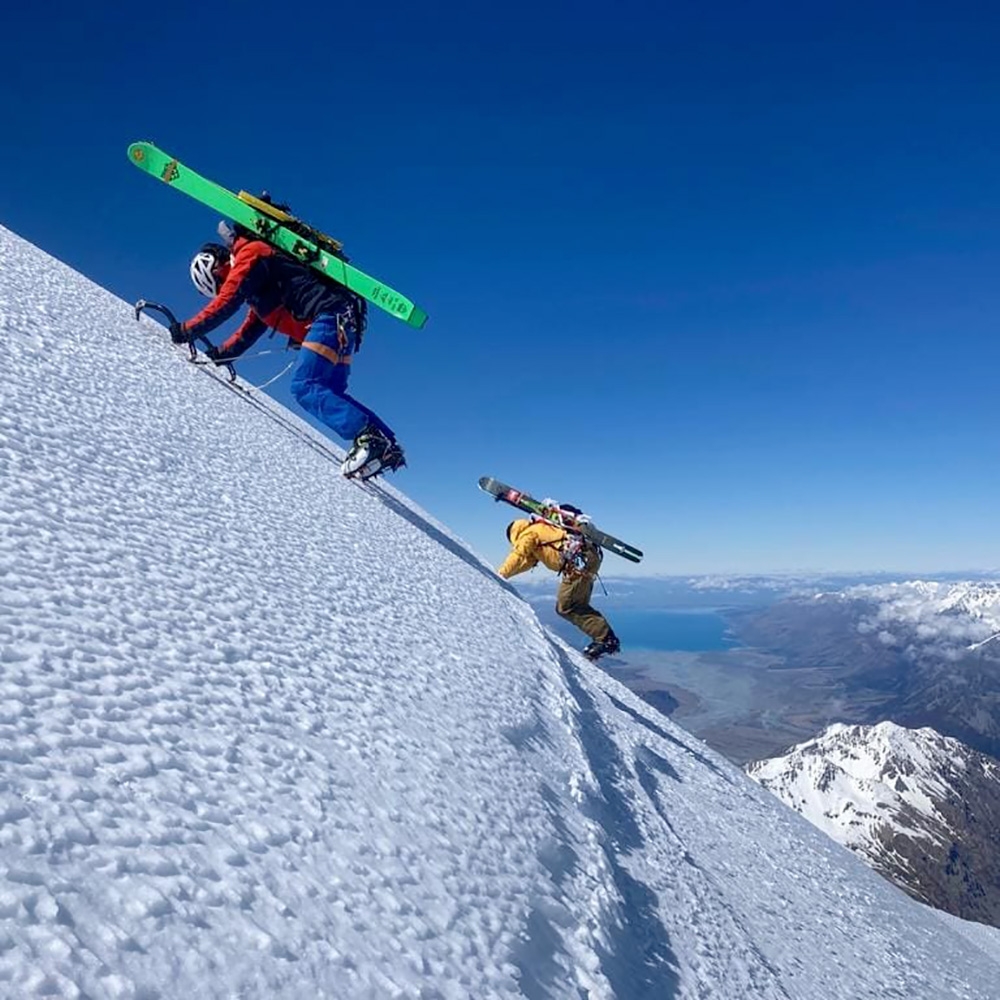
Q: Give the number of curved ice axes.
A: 2